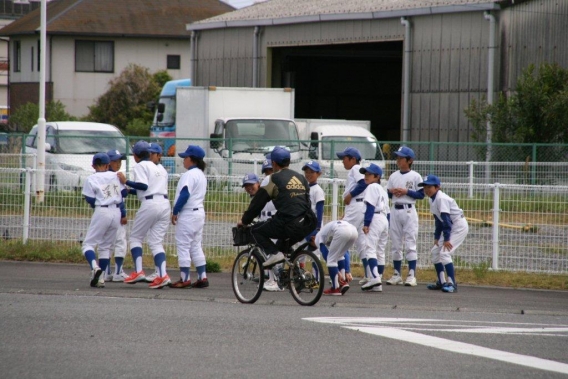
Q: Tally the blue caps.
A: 13